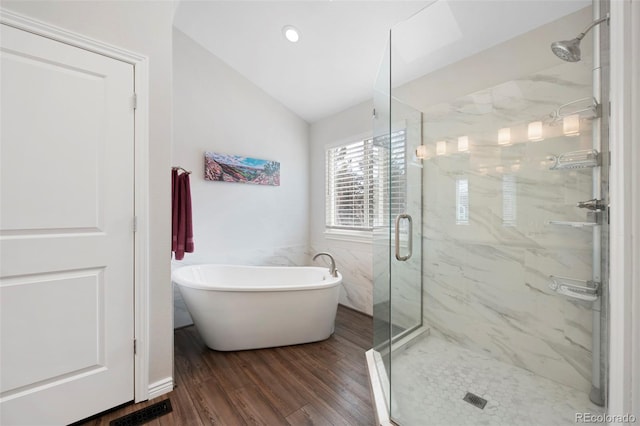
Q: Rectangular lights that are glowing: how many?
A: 6